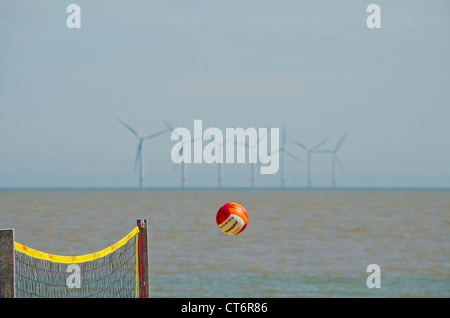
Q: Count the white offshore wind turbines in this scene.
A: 7